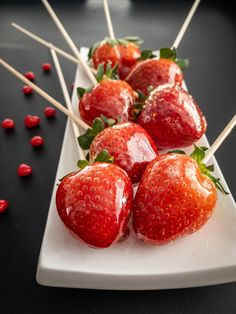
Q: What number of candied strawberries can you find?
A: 7